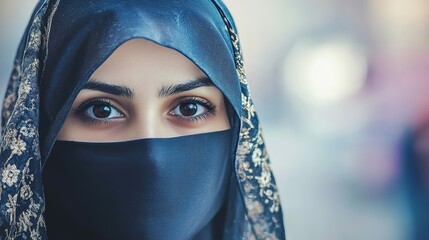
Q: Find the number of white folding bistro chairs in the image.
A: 0